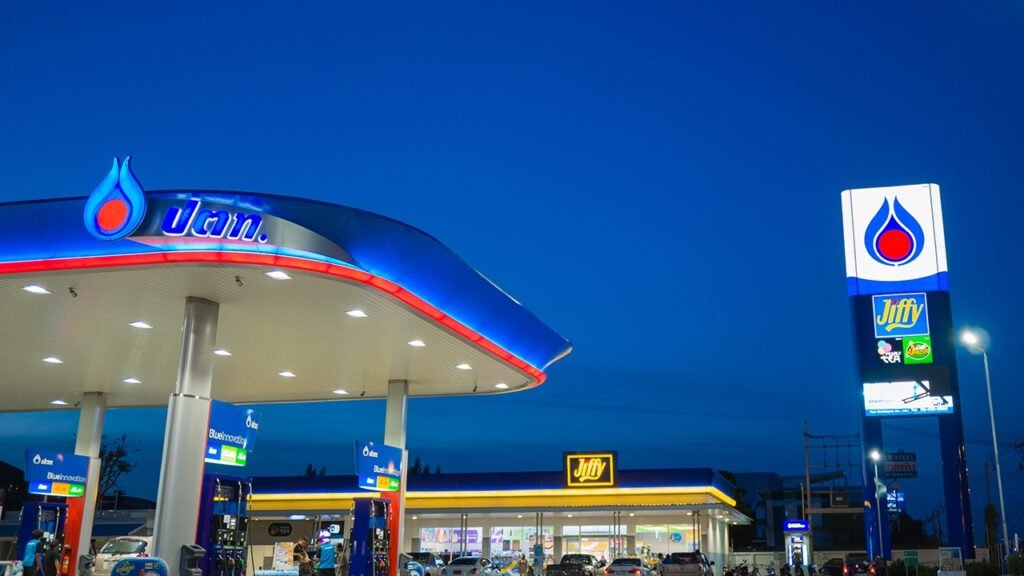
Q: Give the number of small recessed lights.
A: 13